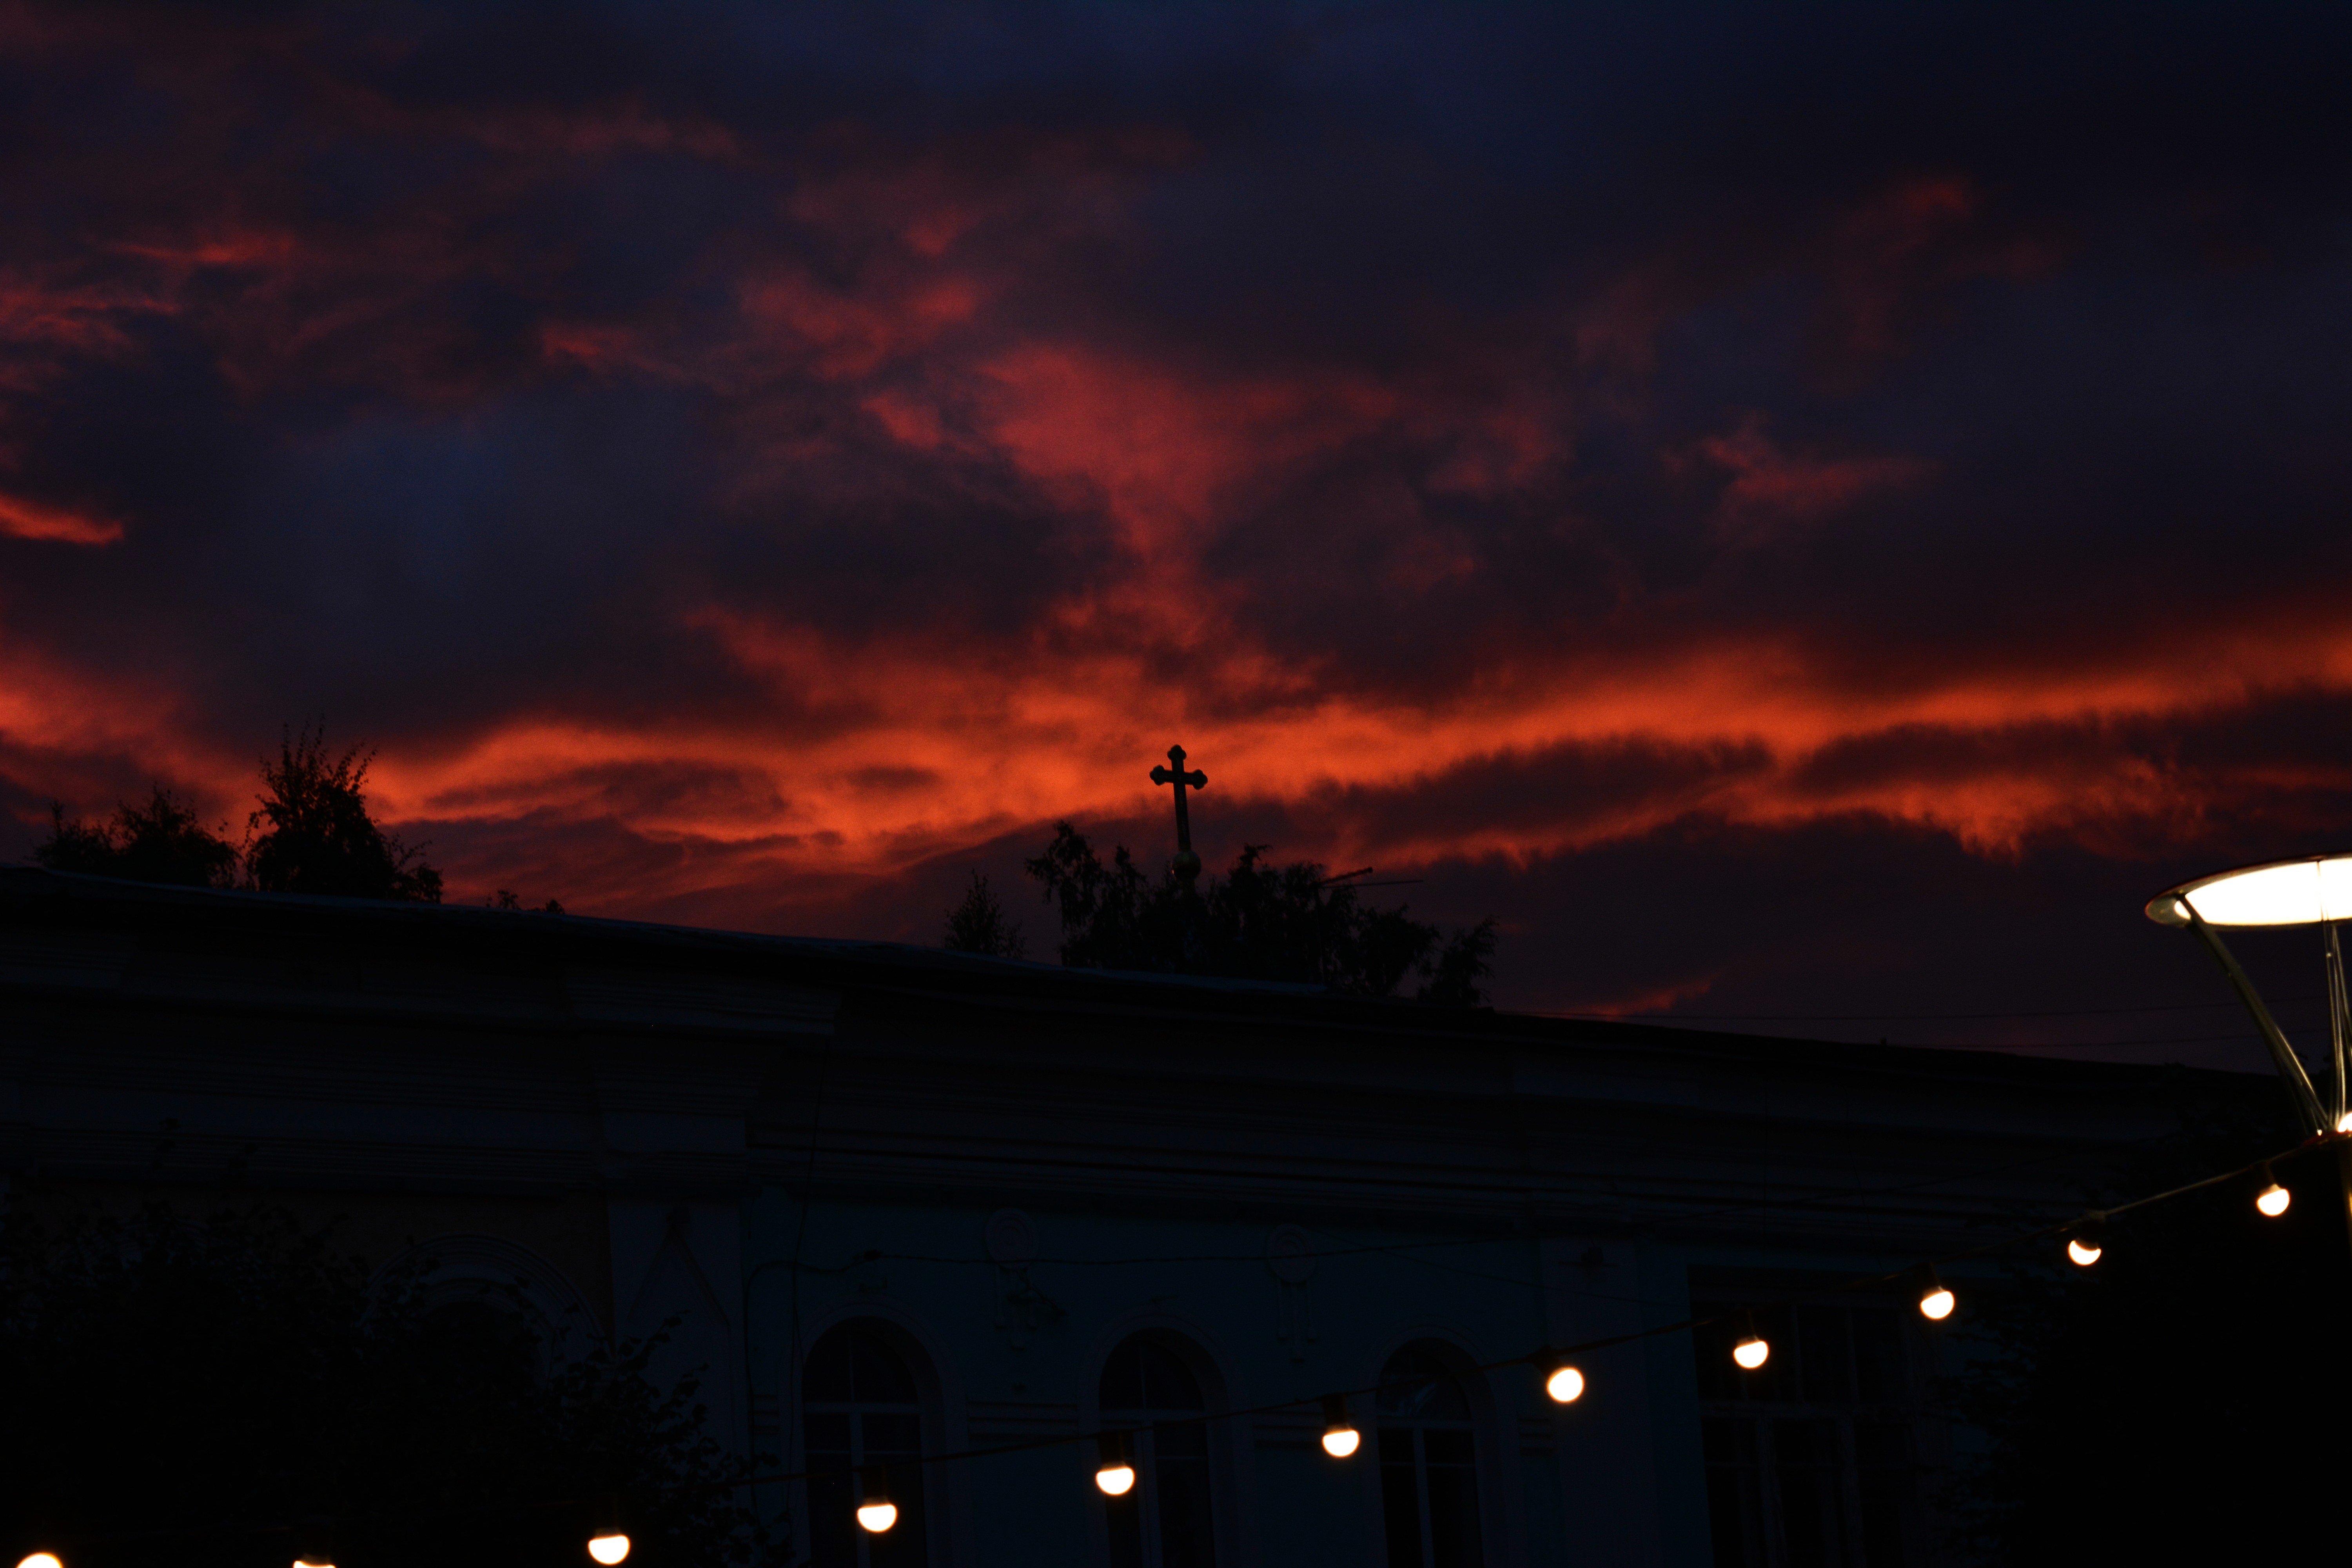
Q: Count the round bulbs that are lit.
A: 11